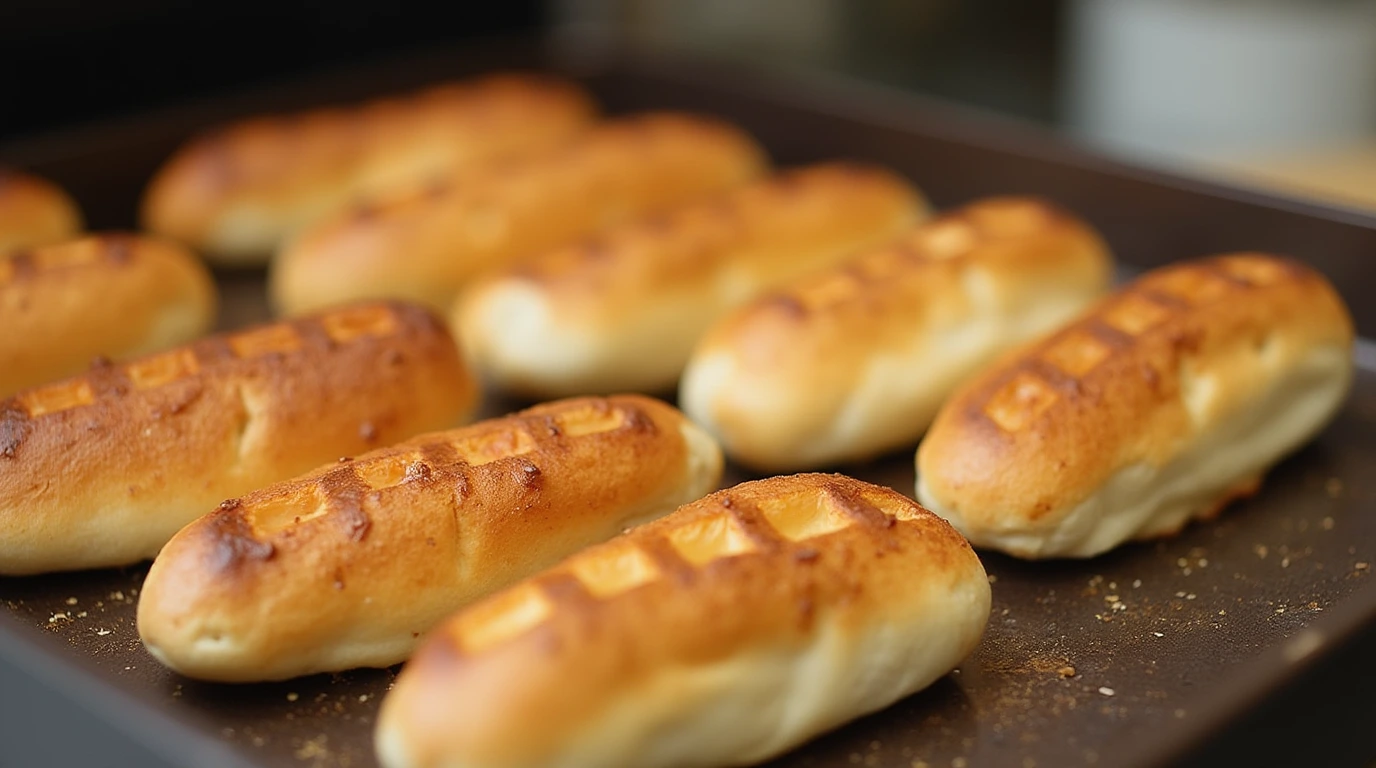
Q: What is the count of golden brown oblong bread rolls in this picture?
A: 10